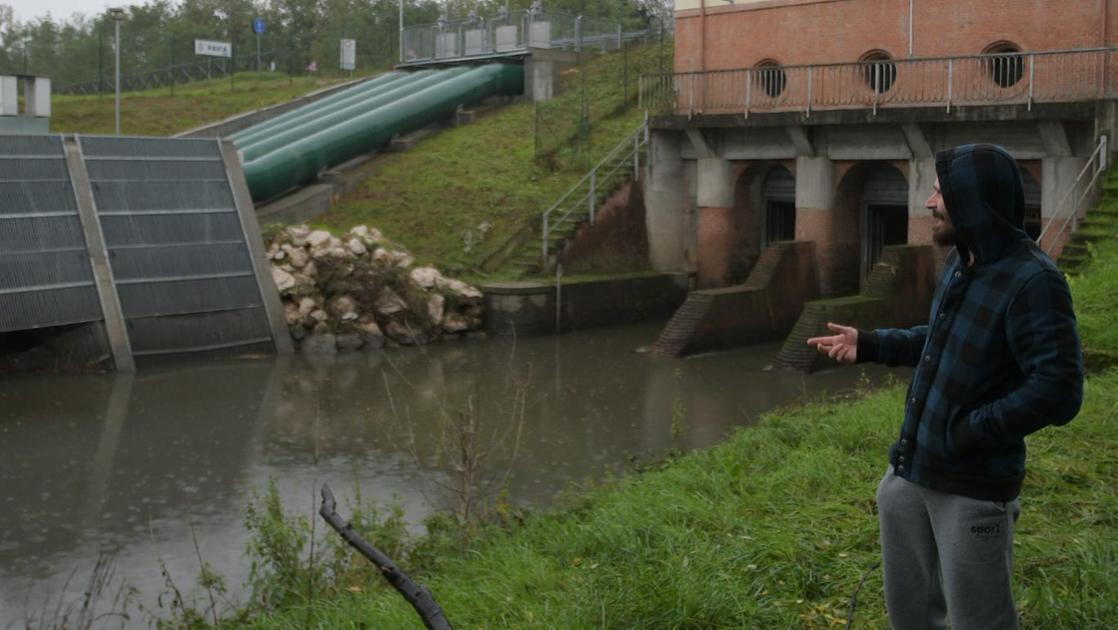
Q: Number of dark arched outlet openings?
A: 3